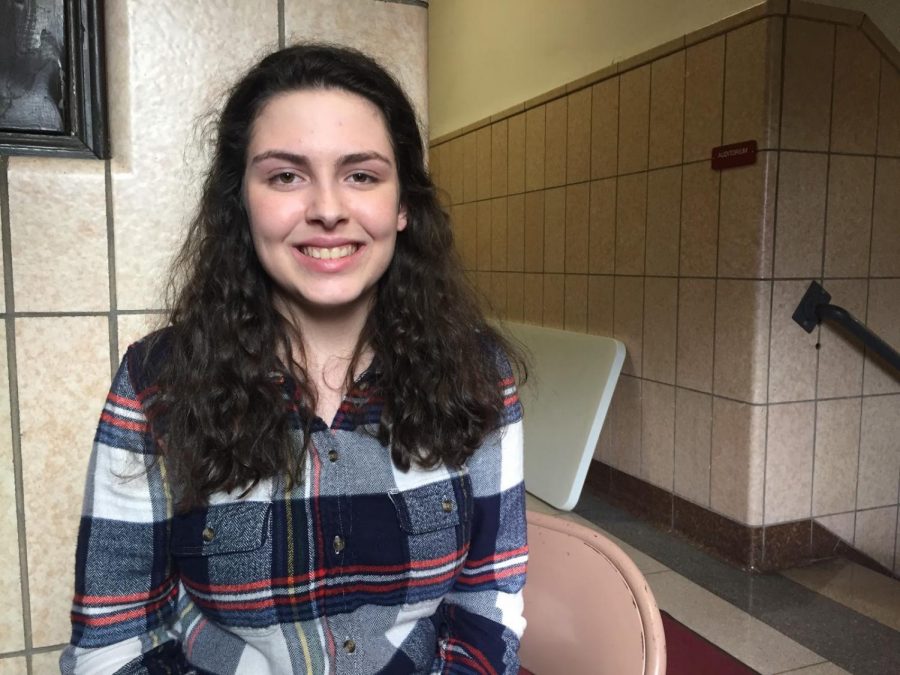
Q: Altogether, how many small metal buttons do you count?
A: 5